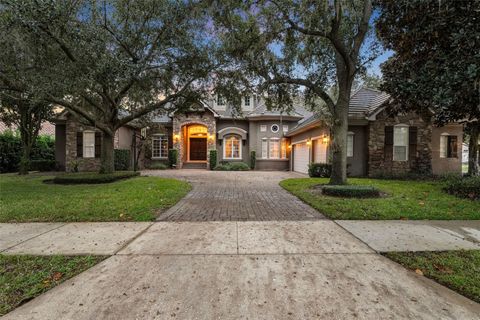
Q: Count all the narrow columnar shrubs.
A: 3